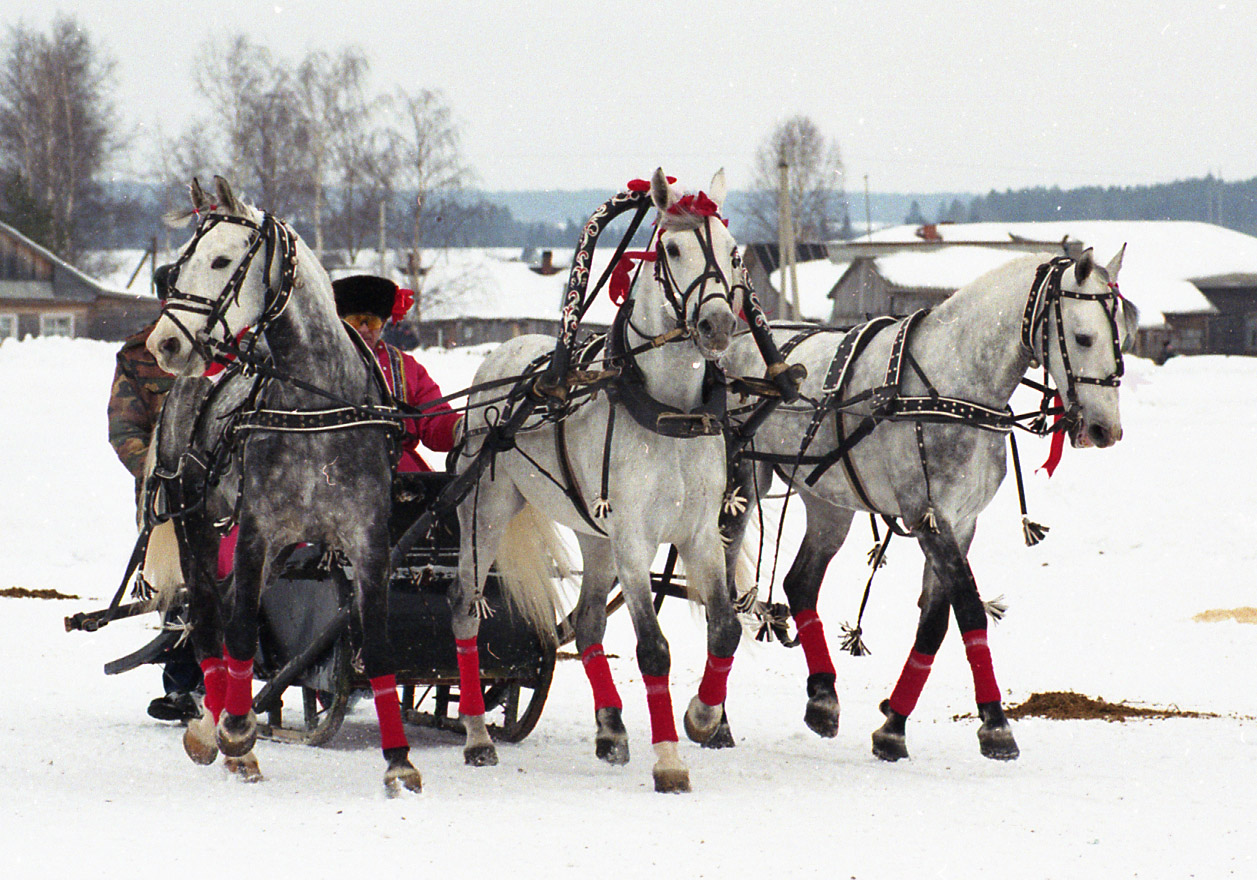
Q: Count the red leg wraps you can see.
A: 10